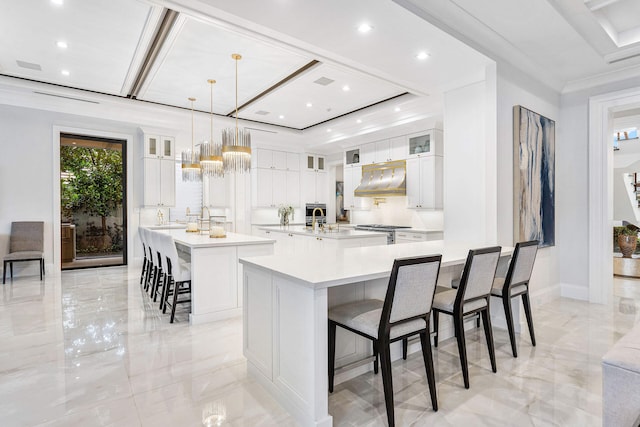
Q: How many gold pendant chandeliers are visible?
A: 3